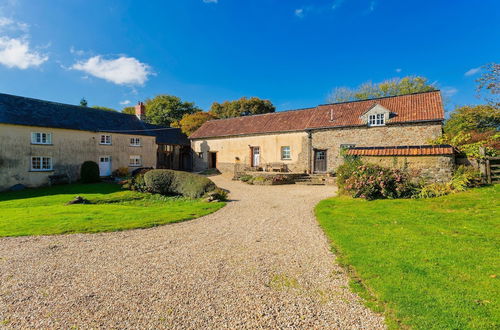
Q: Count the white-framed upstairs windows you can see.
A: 4